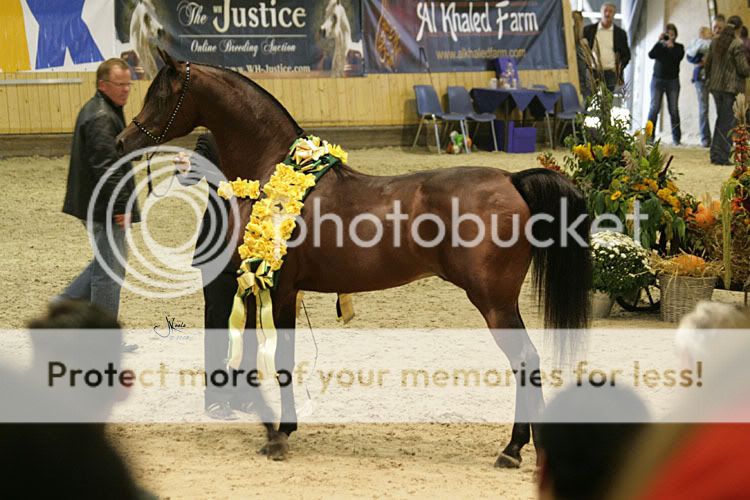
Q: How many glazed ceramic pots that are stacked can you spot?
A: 0